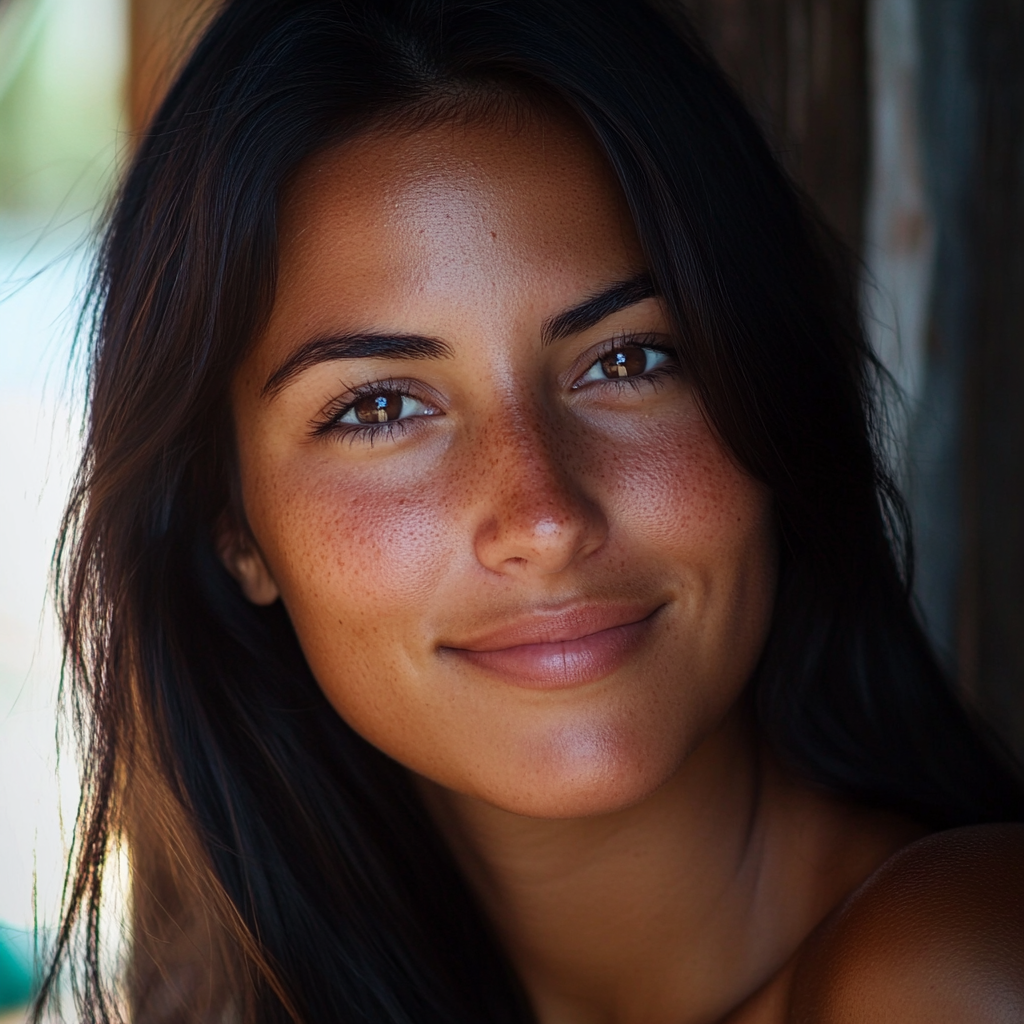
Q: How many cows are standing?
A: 0